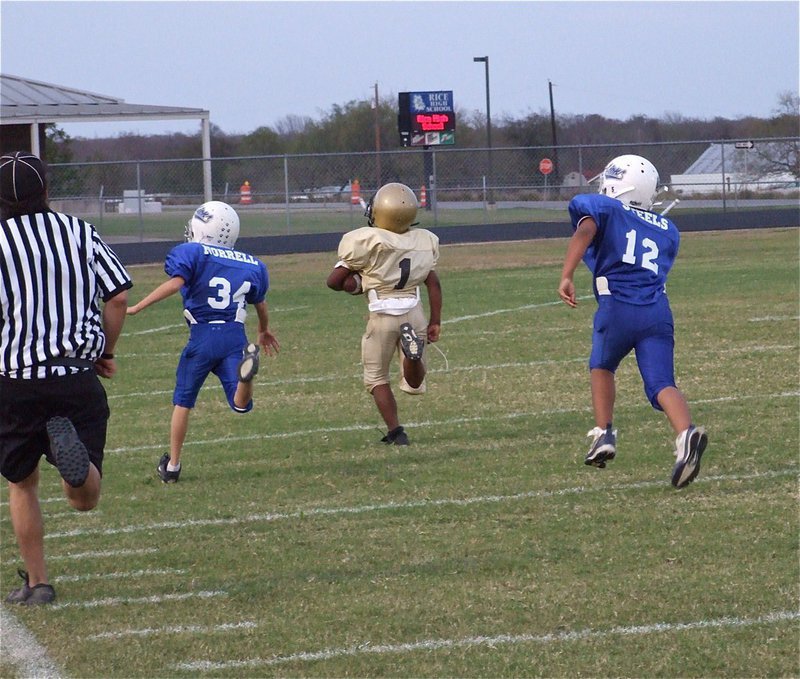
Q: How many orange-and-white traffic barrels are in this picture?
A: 3